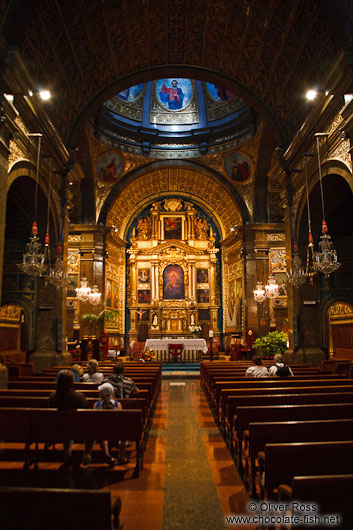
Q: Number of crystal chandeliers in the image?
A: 8